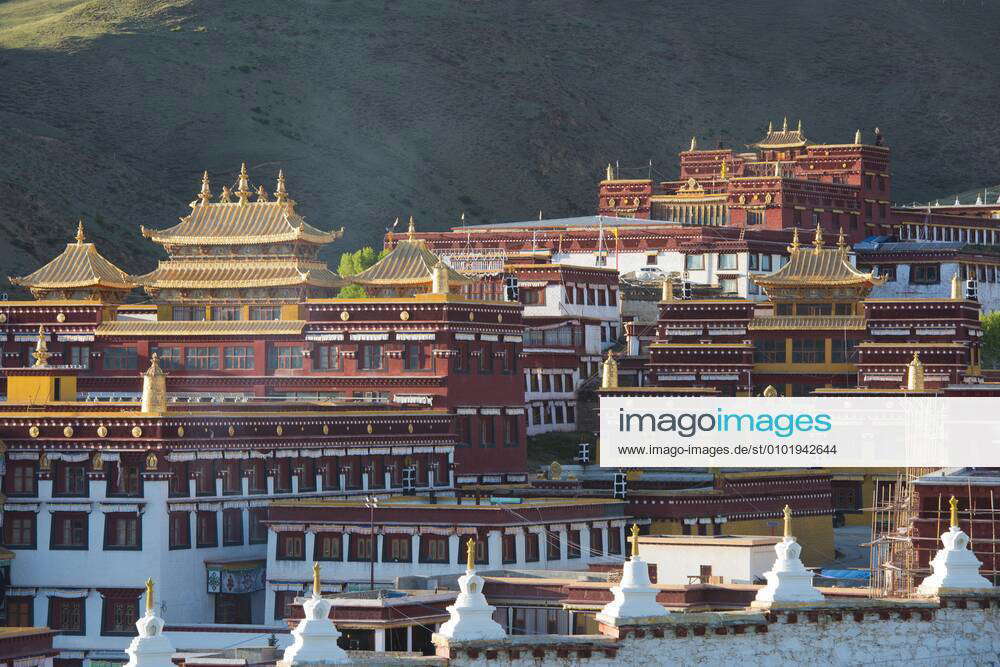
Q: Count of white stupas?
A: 6